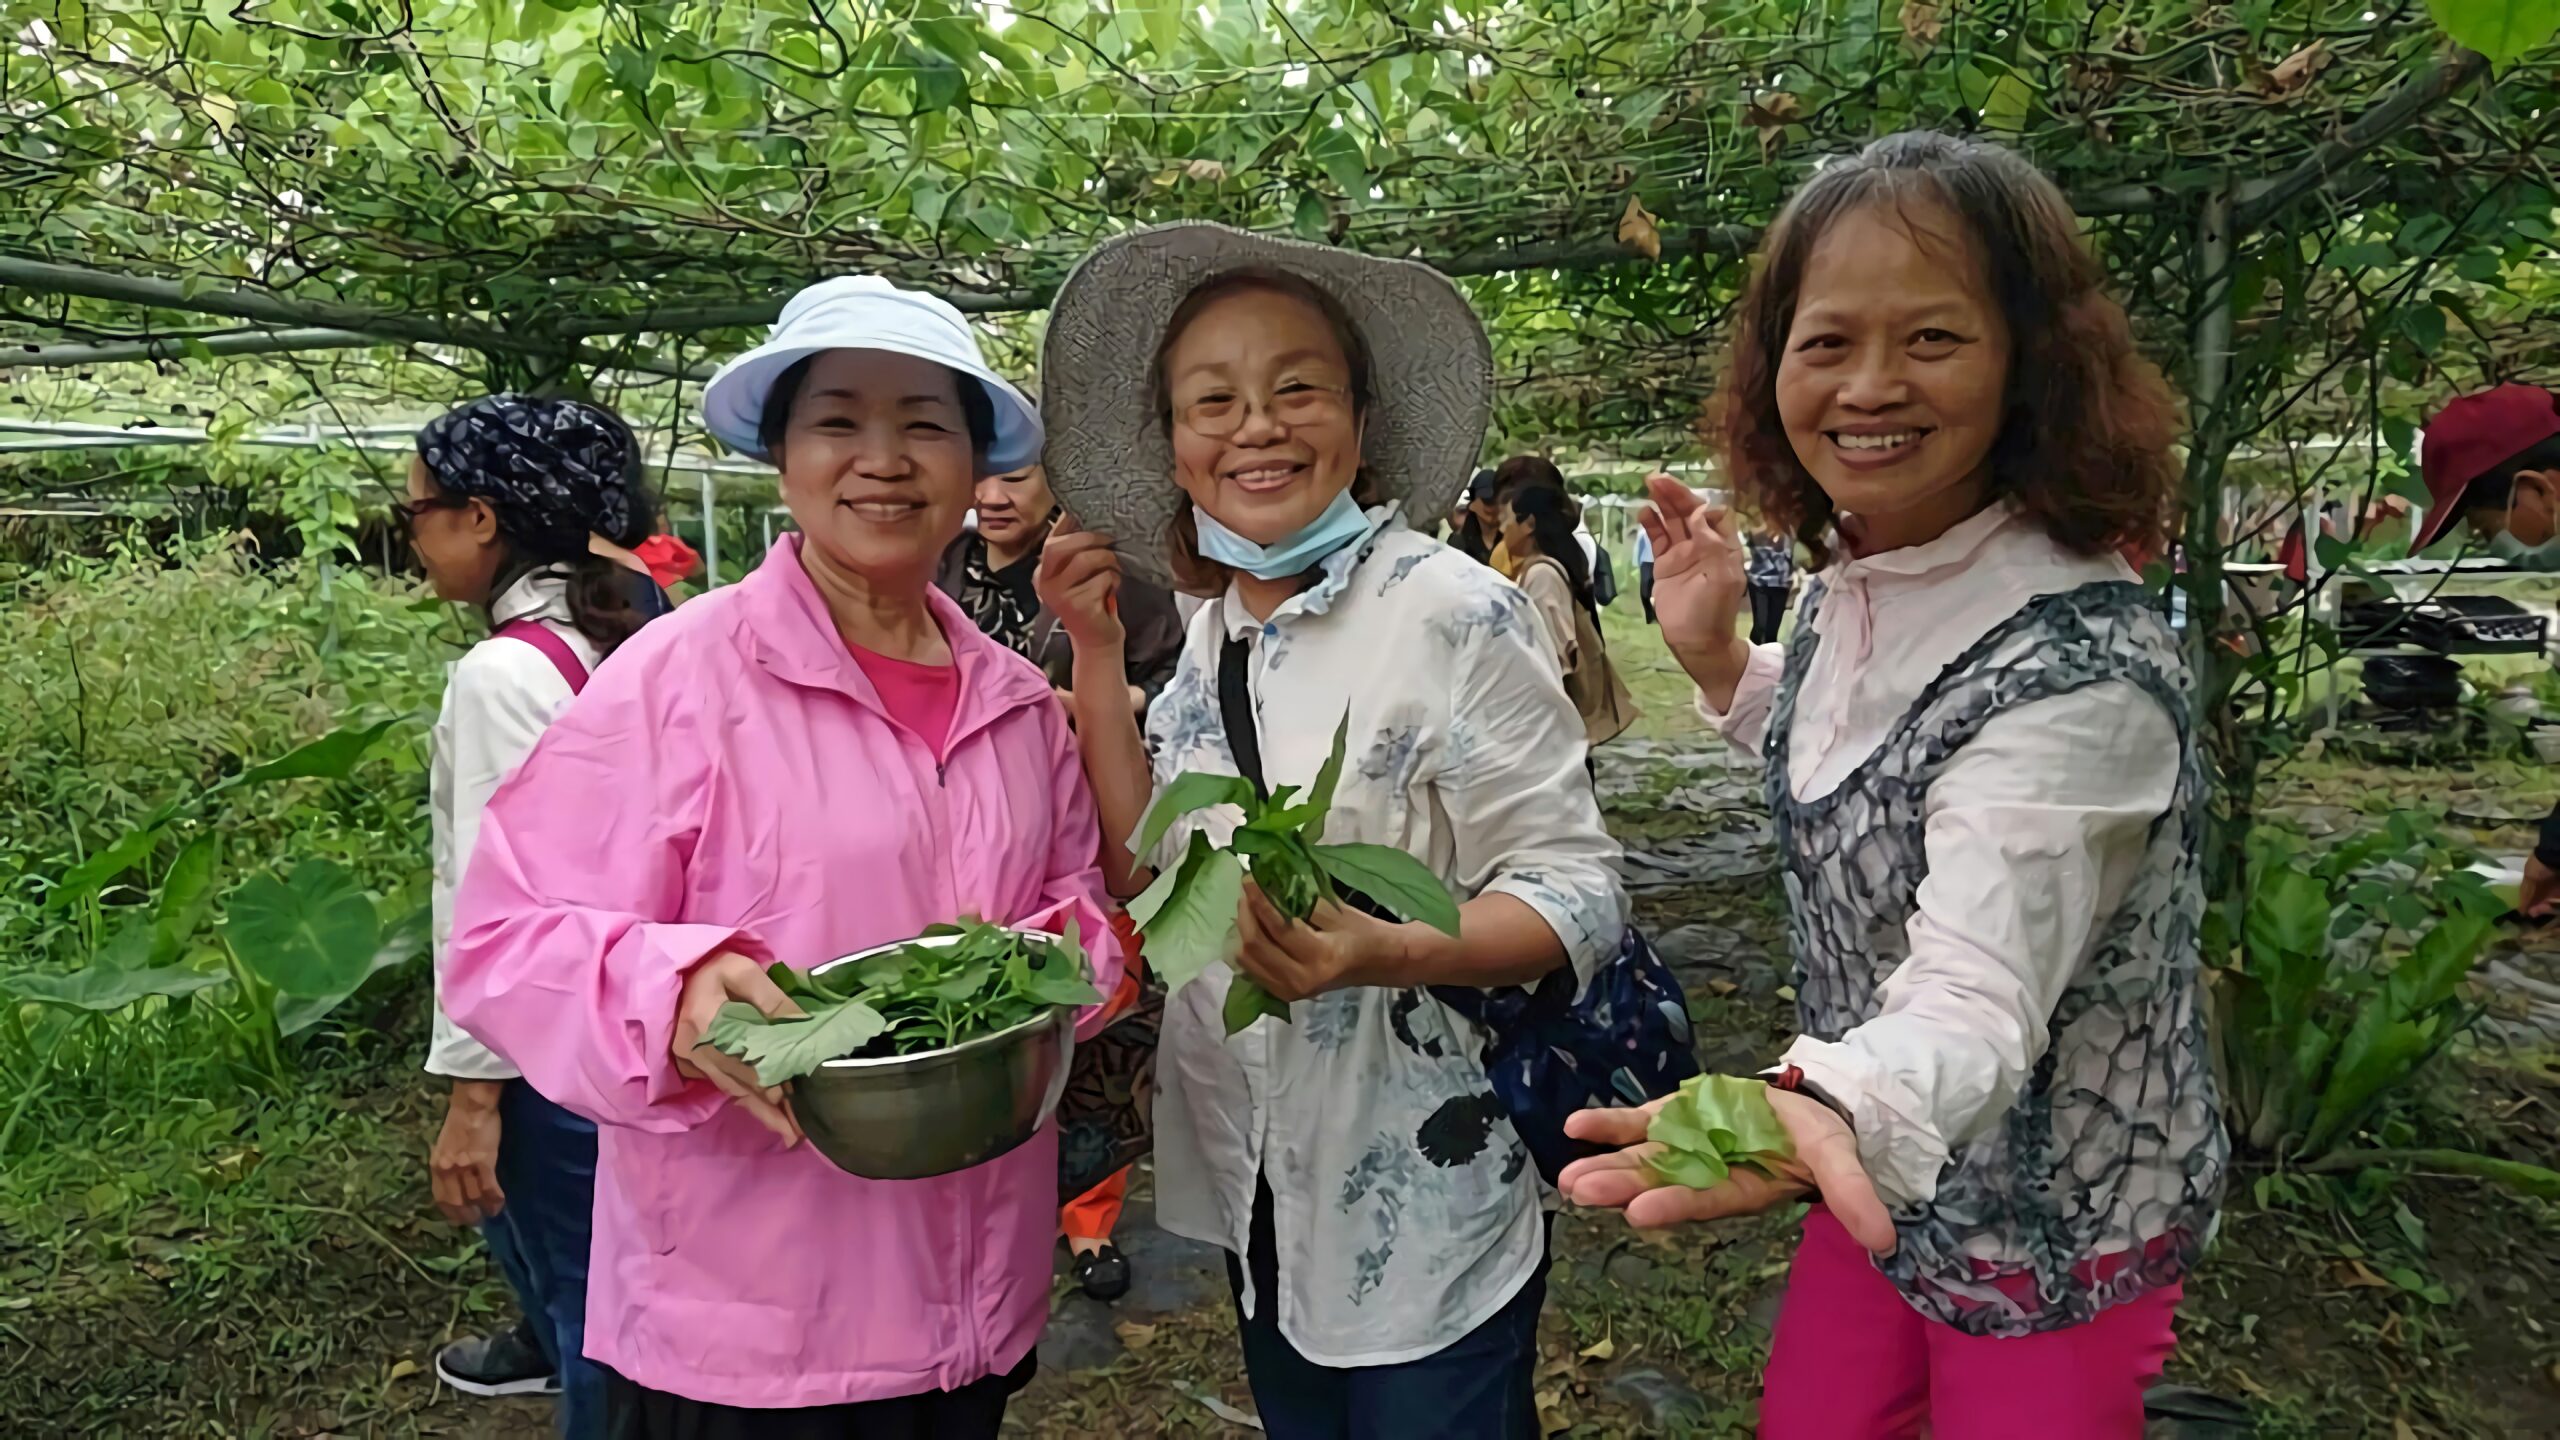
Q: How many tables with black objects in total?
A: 1